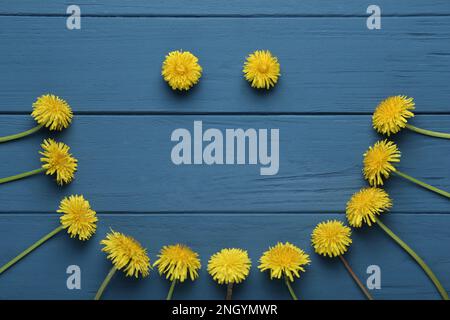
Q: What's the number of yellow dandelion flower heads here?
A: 13